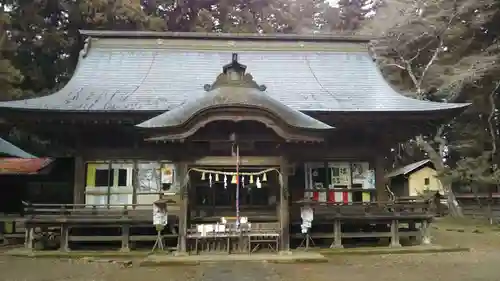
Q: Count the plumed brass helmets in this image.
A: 0